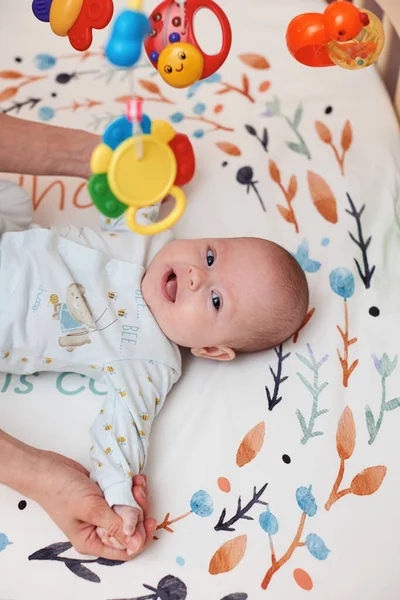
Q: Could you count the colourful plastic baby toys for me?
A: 5